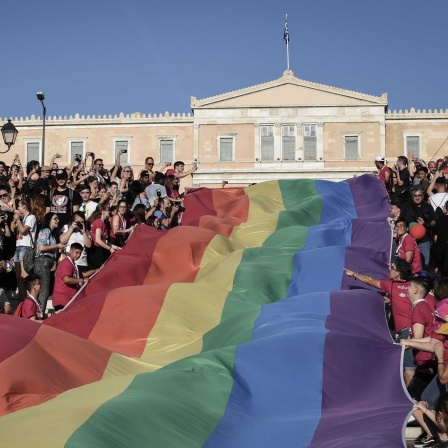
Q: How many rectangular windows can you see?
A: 10